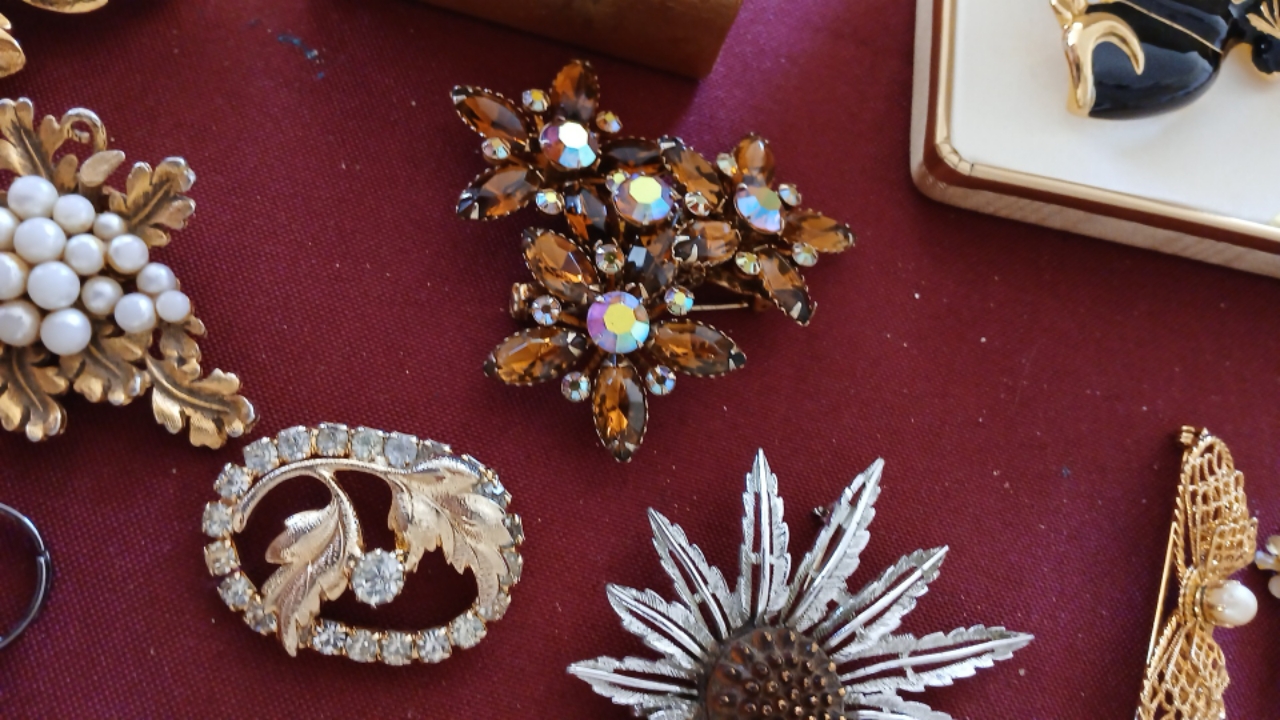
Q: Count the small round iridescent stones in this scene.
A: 15